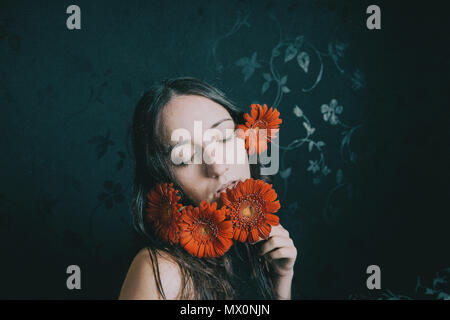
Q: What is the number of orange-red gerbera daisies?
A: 4